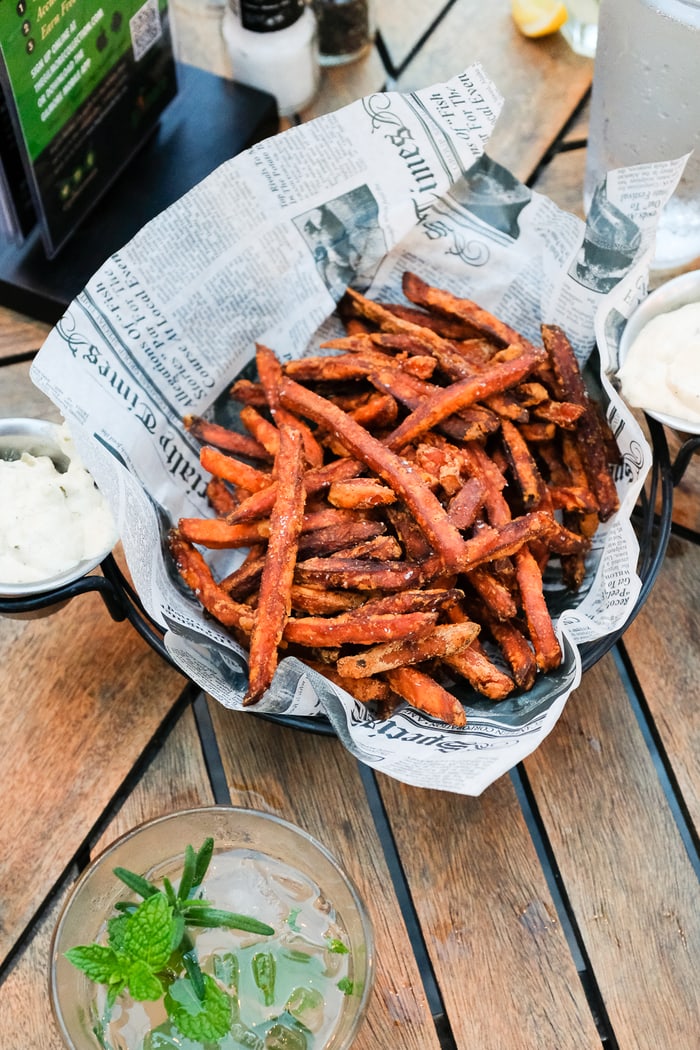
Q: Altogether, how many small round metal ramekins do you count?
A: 2